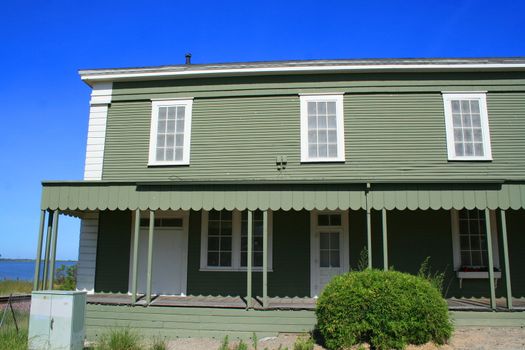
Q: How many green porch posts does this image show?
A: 11